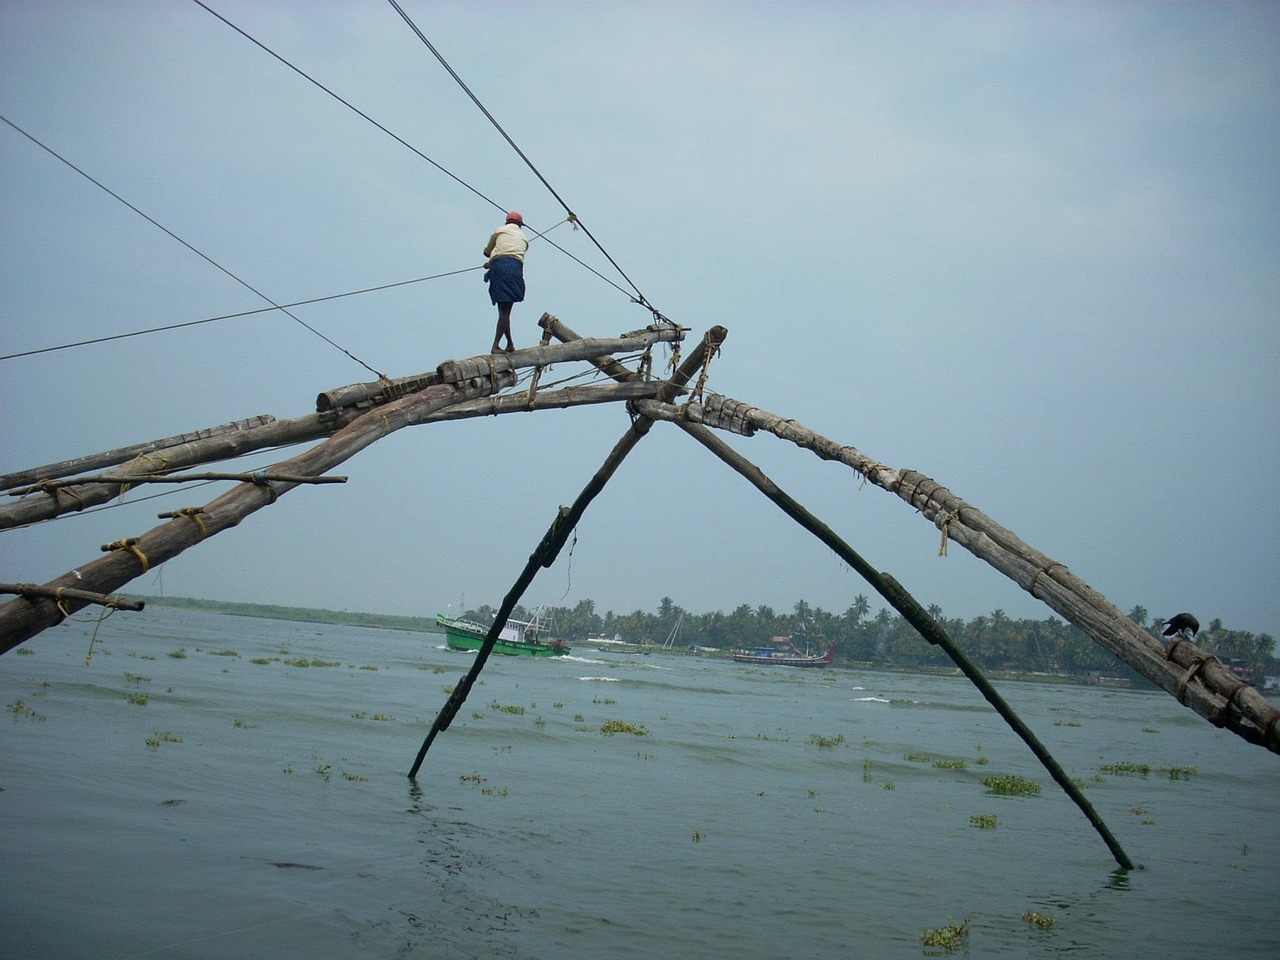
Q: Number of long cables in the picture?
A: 4